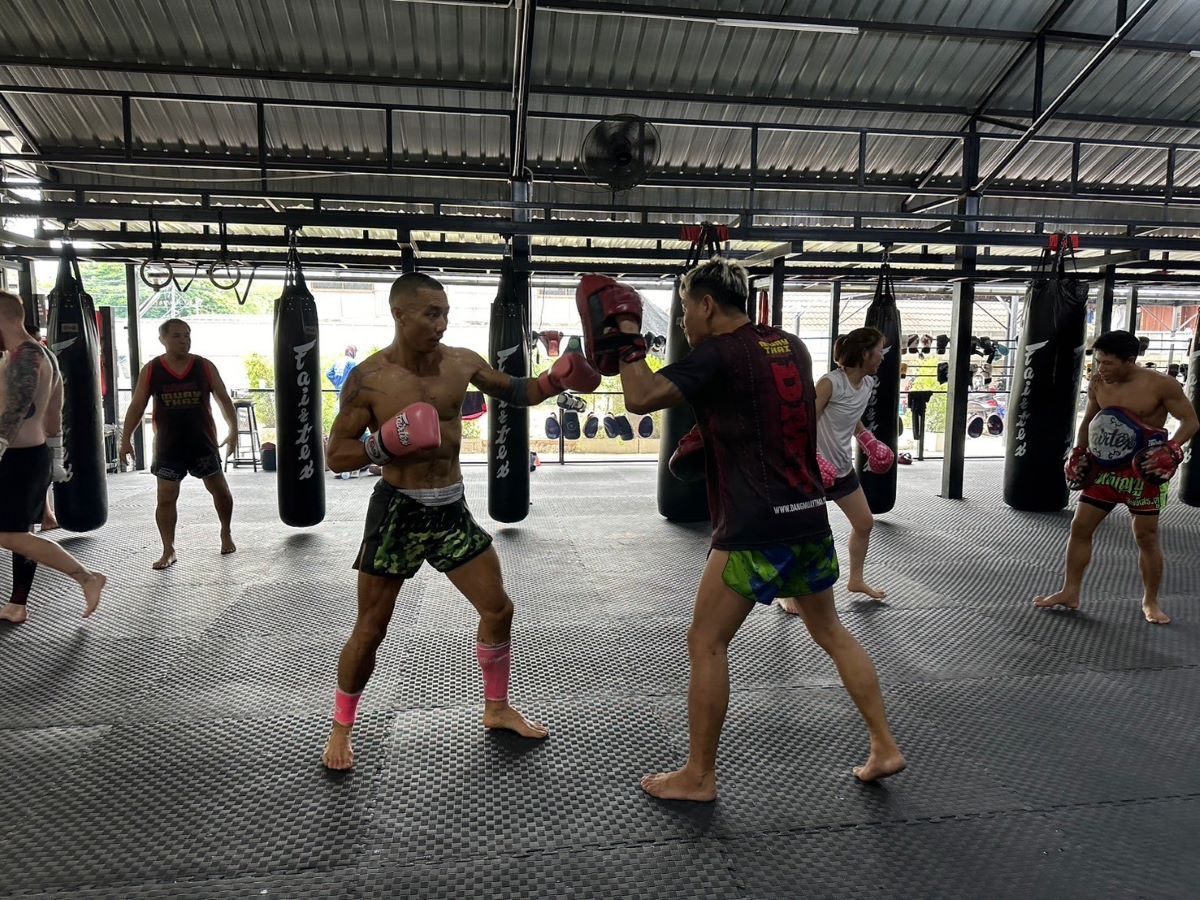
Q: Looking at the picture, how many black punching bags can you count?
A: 7